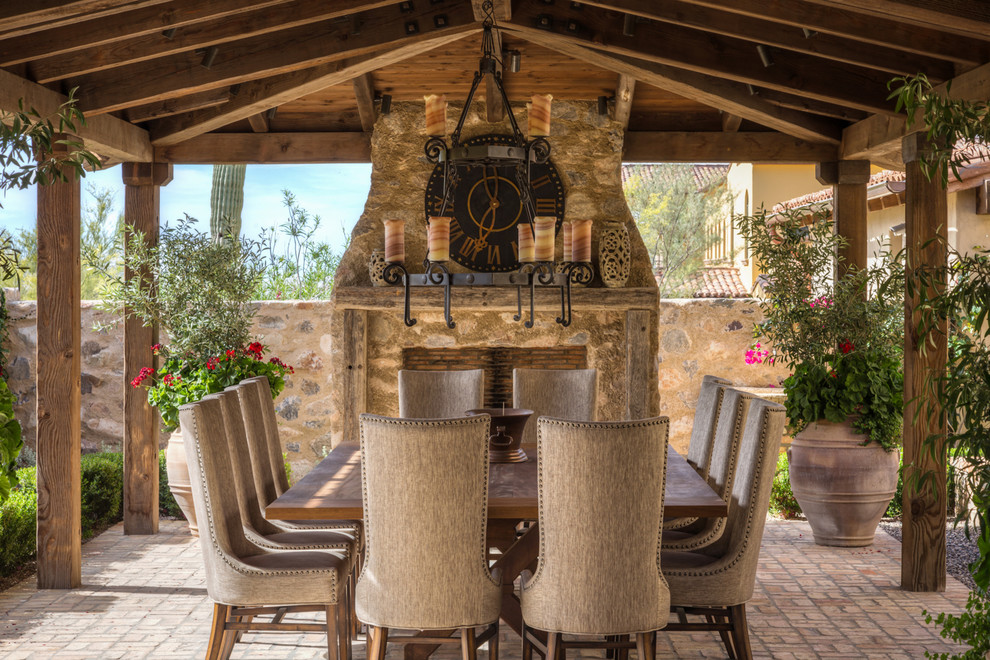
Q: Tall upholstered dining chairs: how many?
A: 12